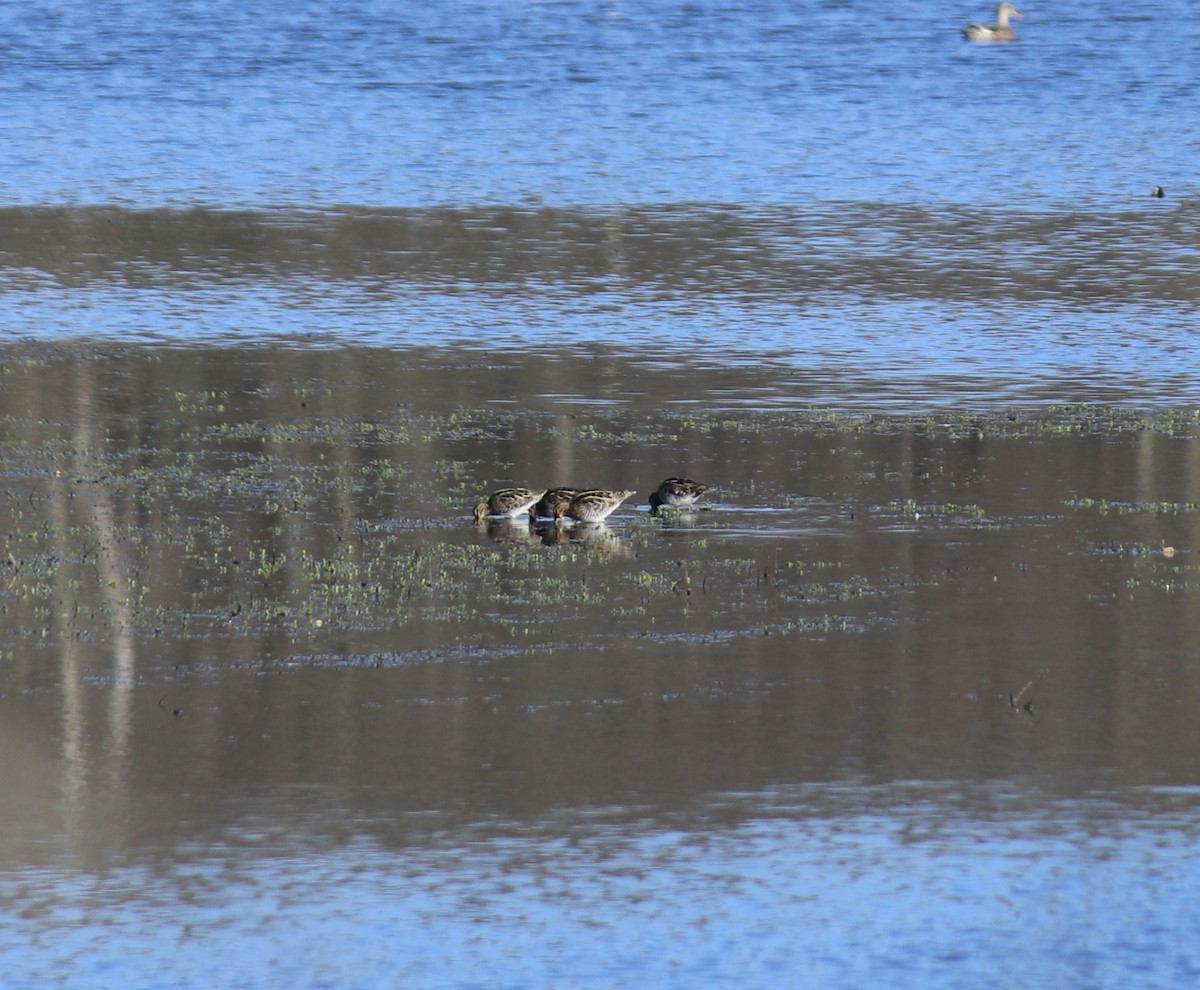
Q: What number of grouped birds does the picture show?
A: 4